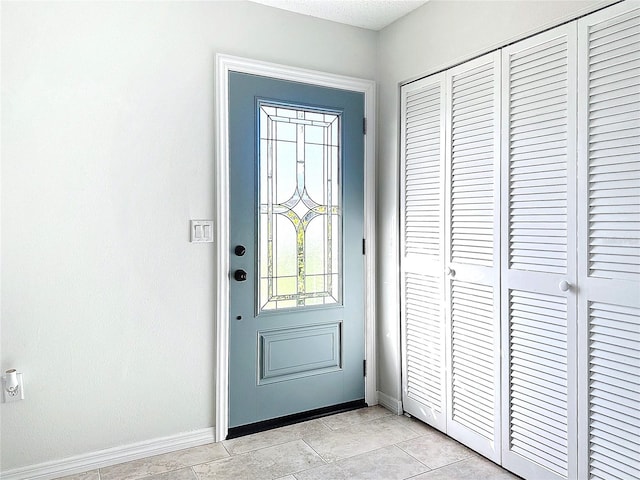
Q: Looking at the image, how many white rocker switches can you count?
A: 2